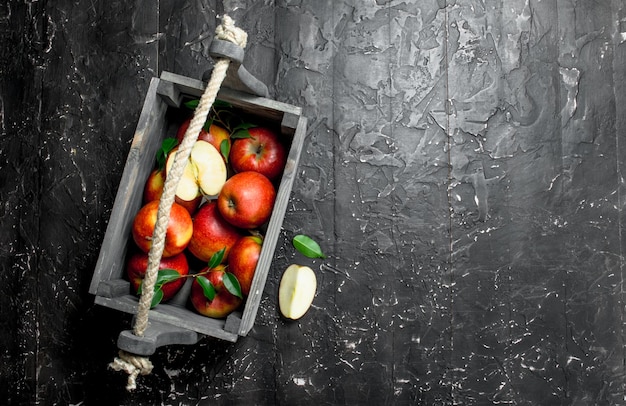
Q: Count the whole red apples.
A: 9